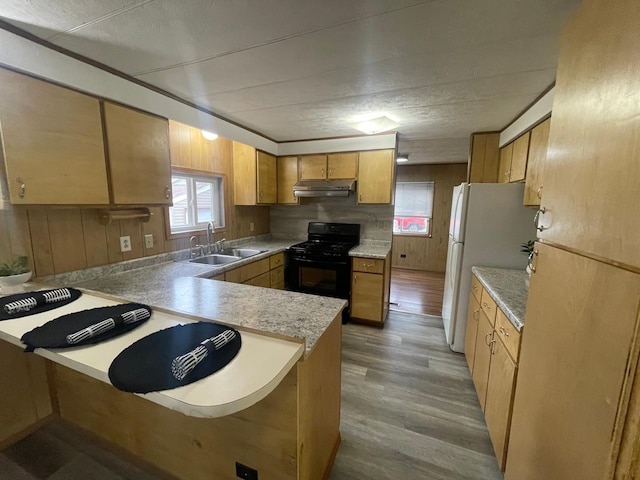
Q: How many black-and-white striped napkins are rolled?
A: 3